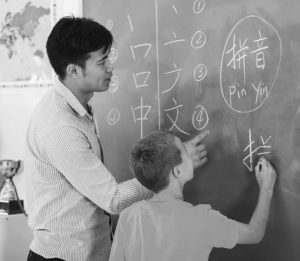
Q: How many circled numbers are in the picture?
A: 8